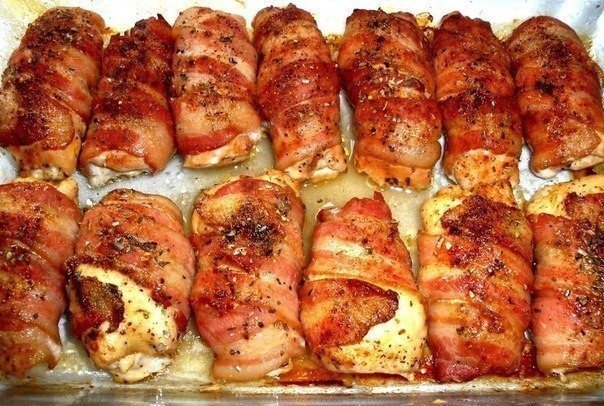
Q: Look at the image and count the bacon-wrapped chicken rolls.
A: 13